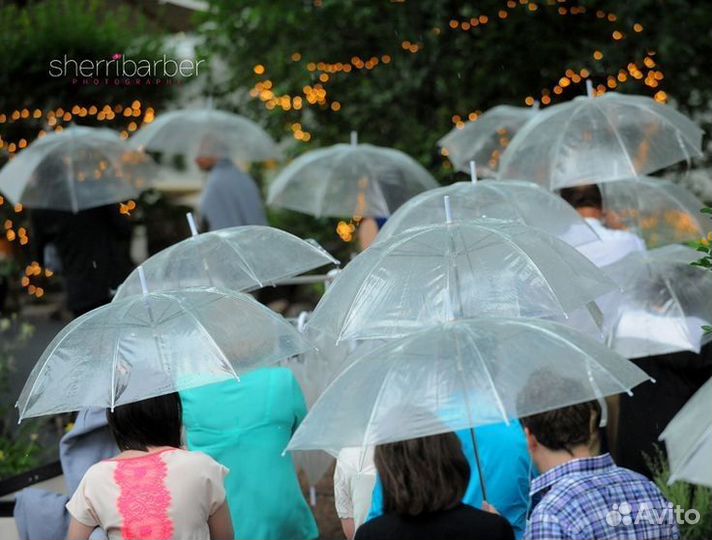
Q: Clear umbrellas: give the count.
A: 13